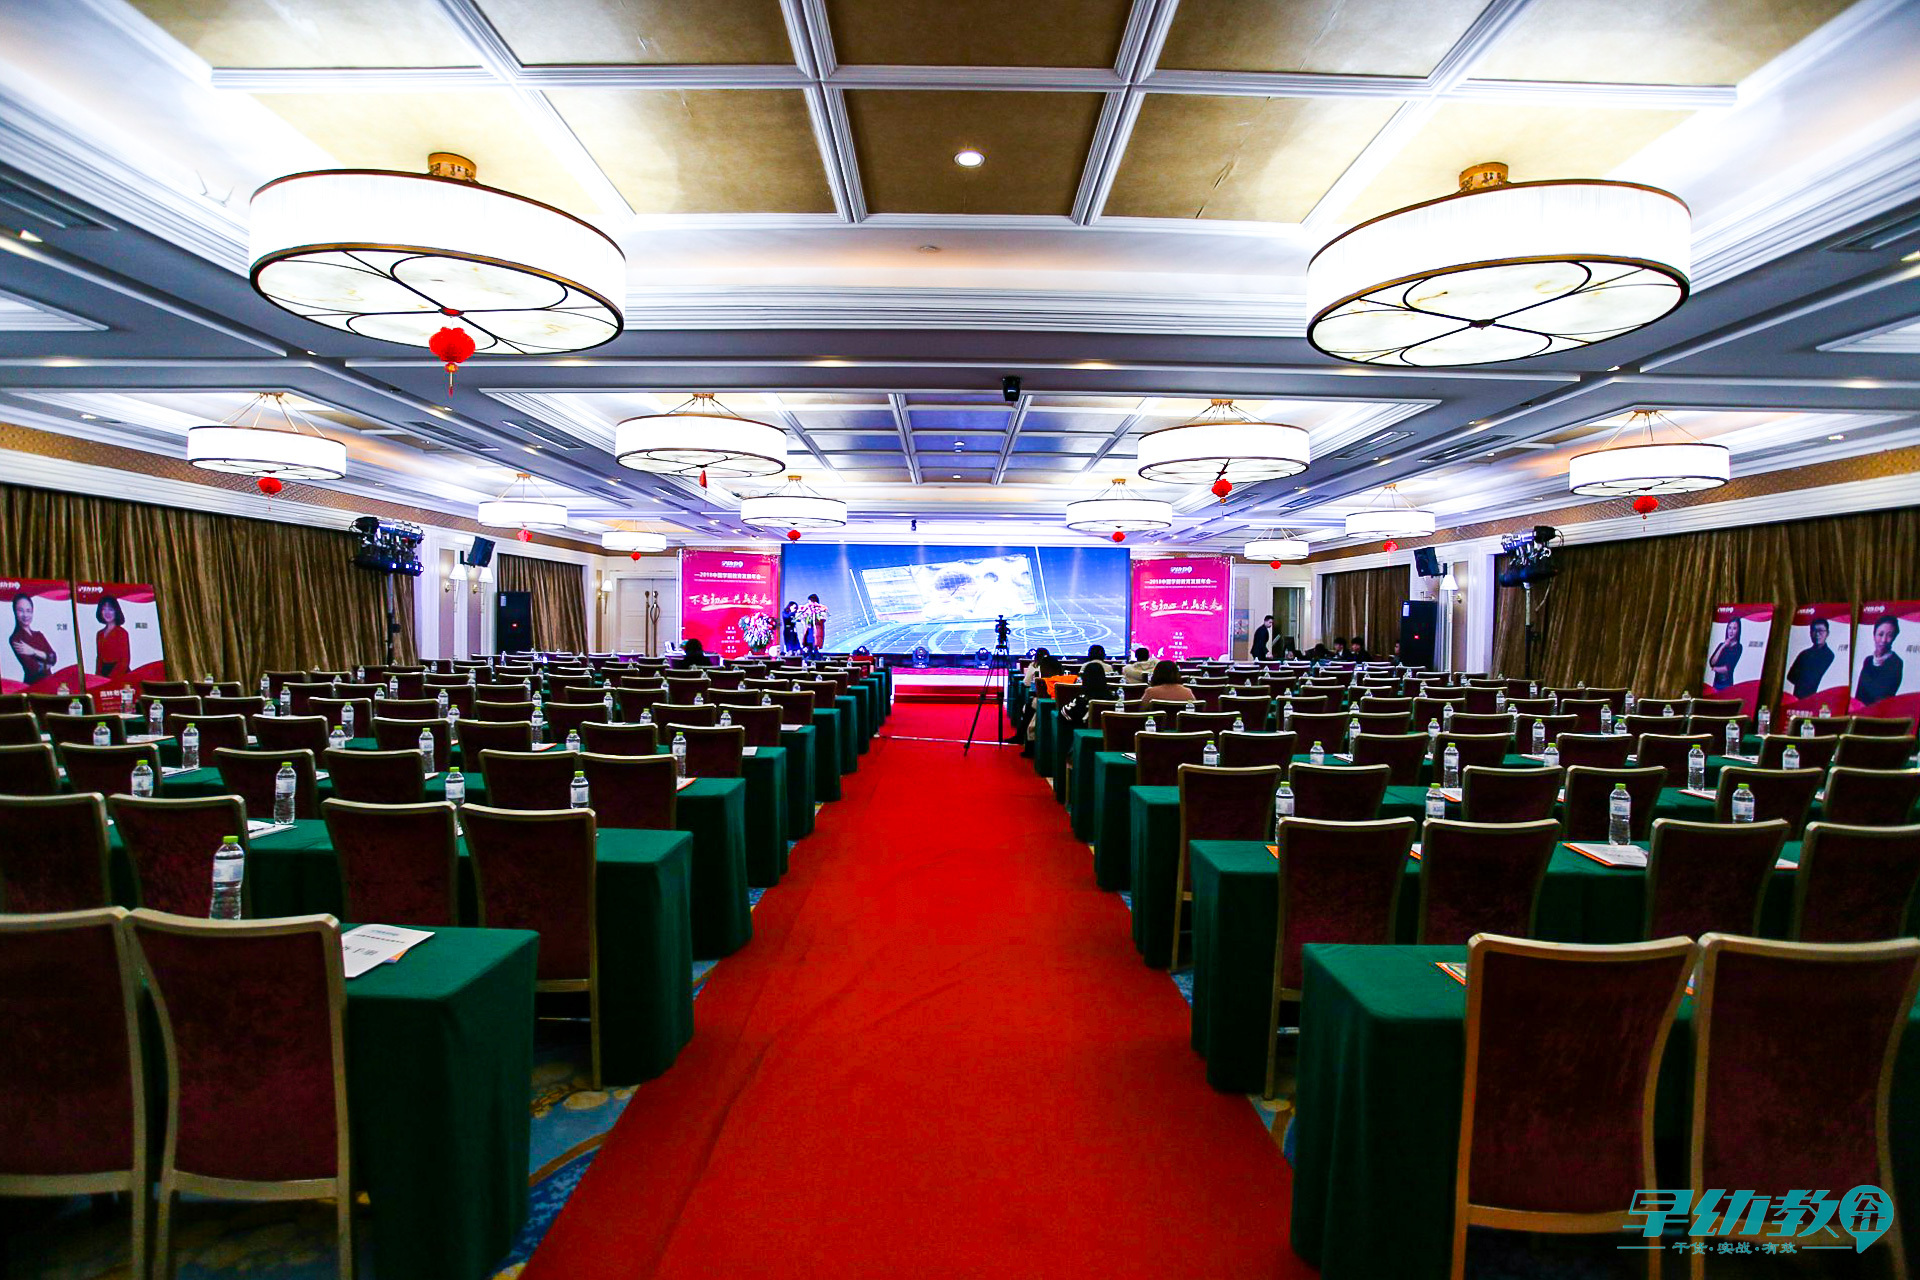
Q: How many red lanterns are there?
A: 11